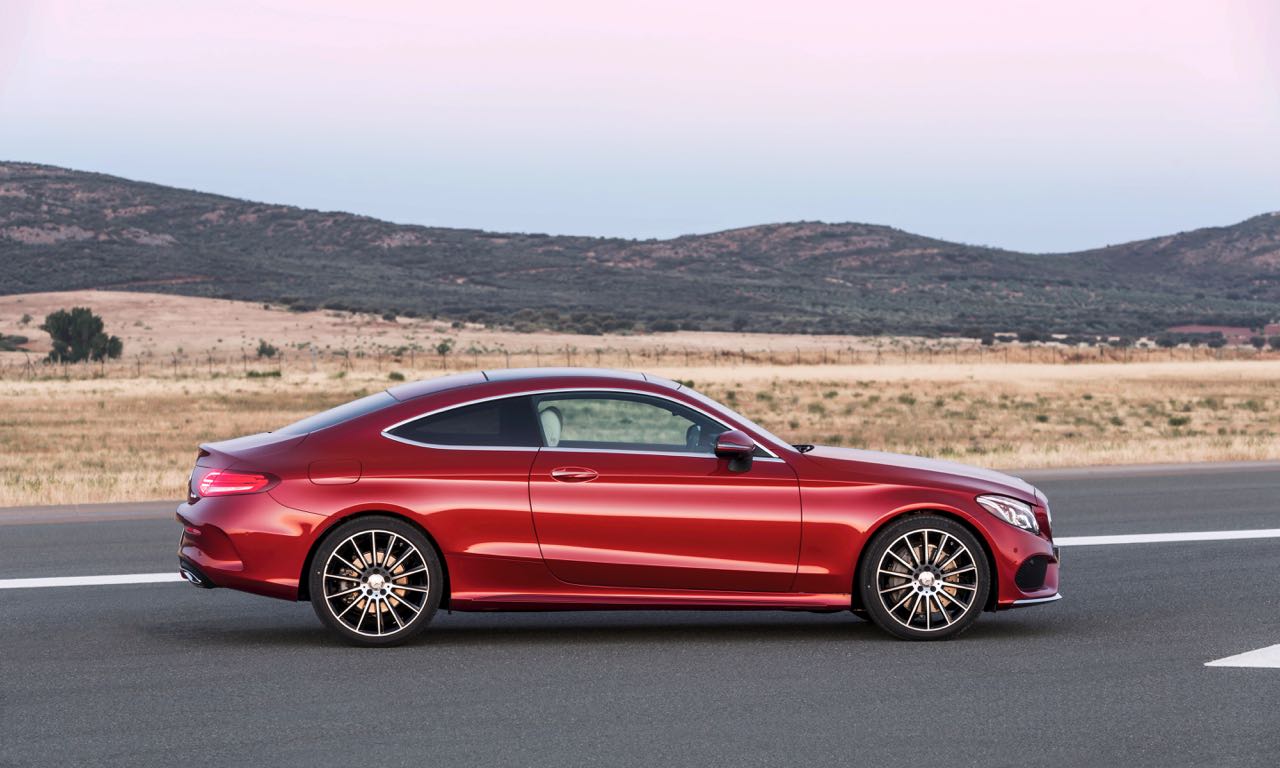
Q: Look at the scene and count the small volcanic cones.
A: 0